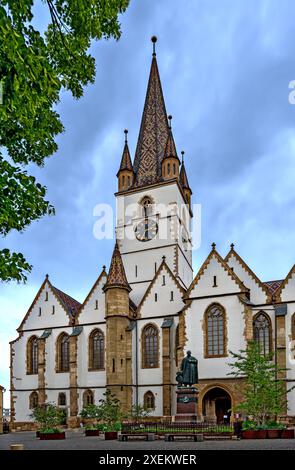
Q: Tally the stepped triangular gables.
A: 6